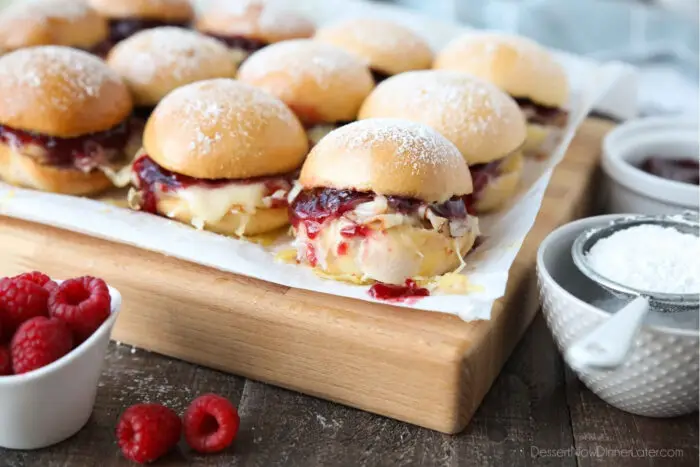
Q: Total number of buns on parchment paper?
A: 11